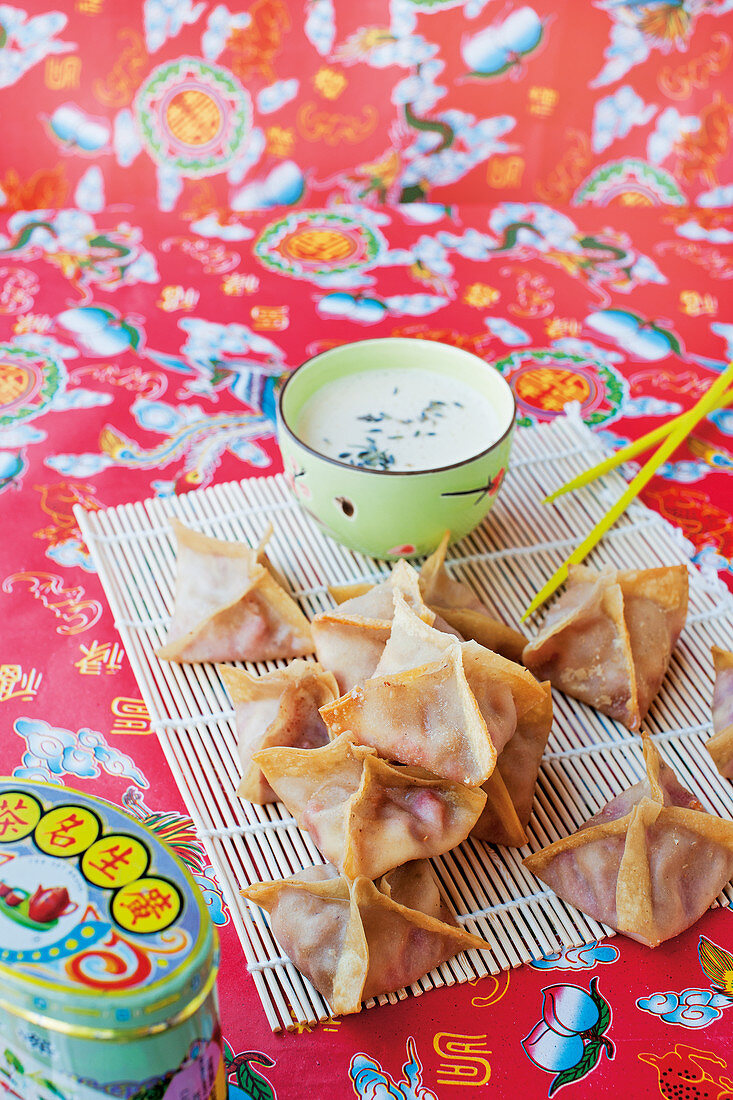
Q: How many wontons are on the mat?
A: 11